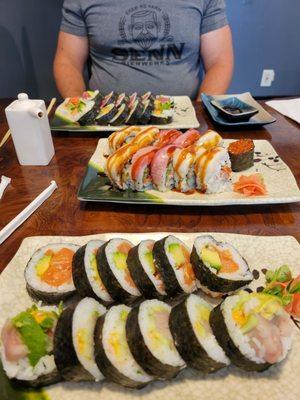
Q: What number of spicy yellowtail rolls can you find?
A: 6